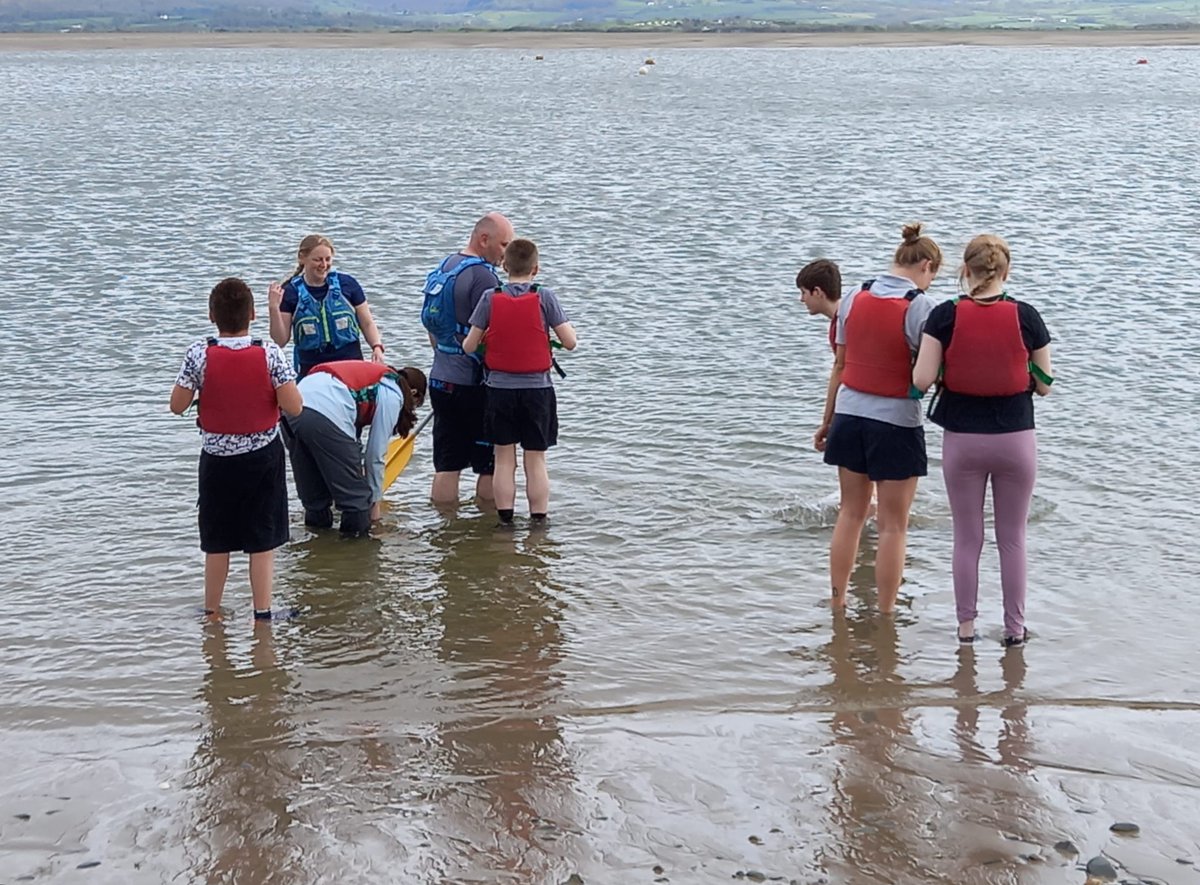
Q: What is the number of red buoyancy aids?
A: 6